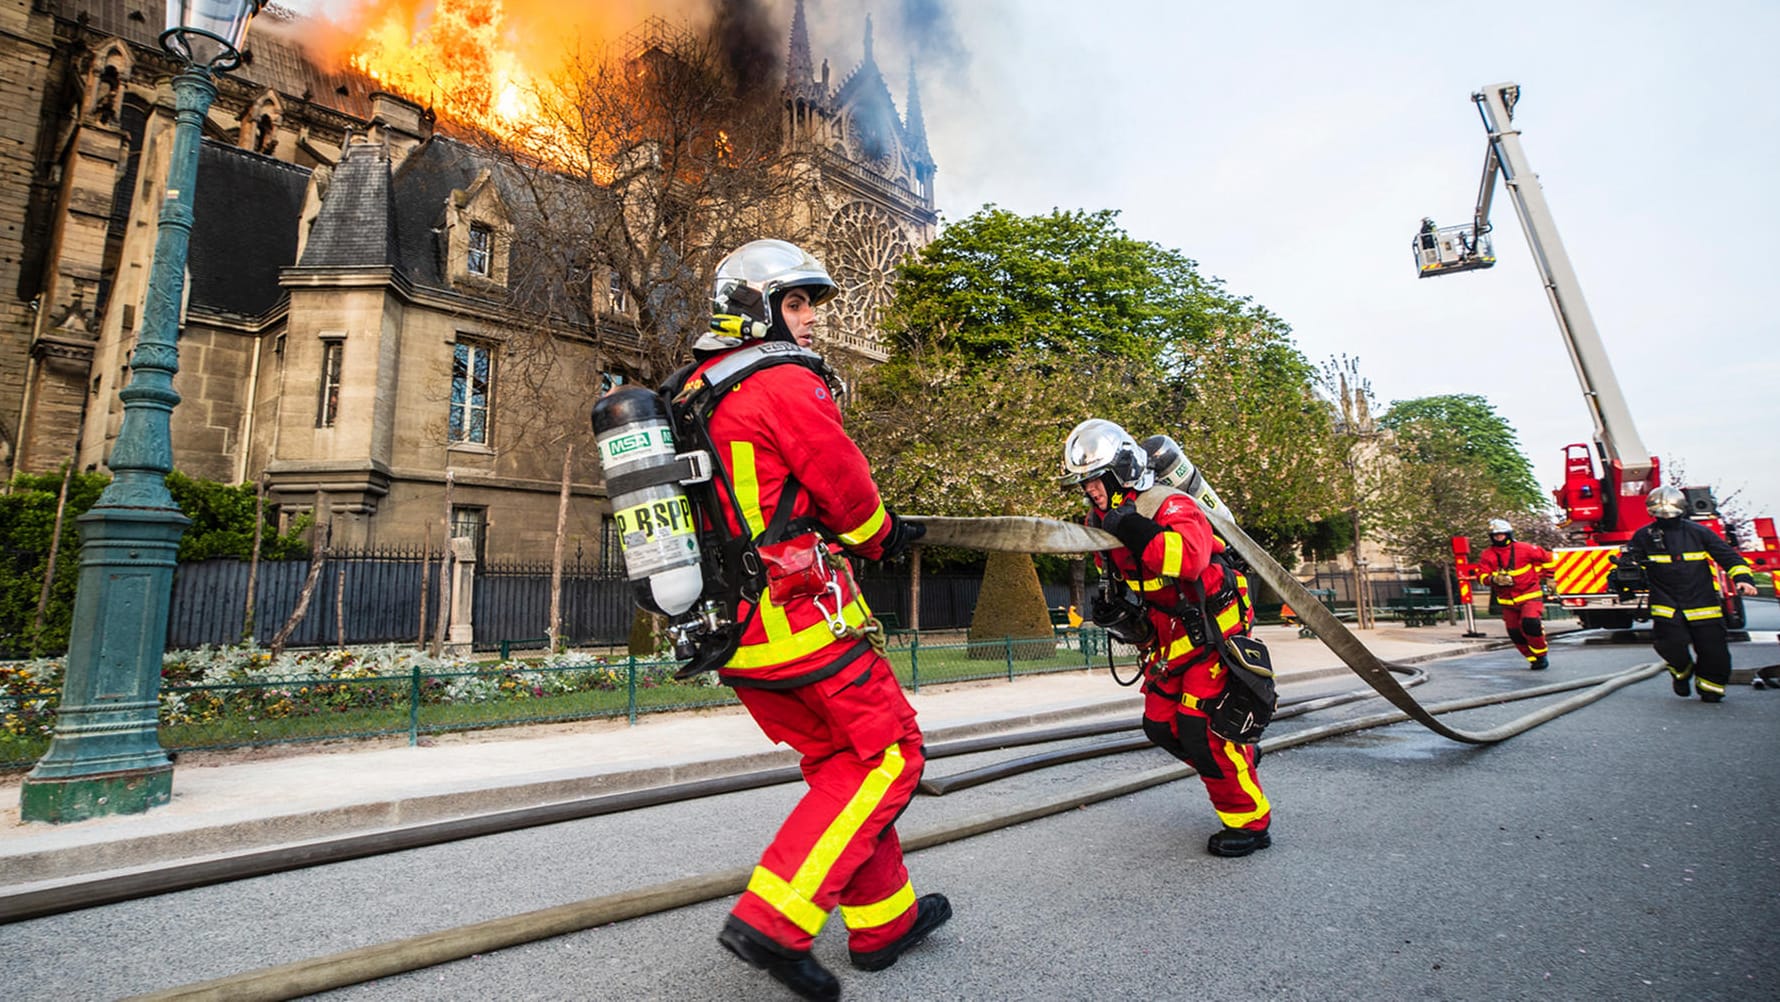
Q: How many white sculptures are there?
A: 0